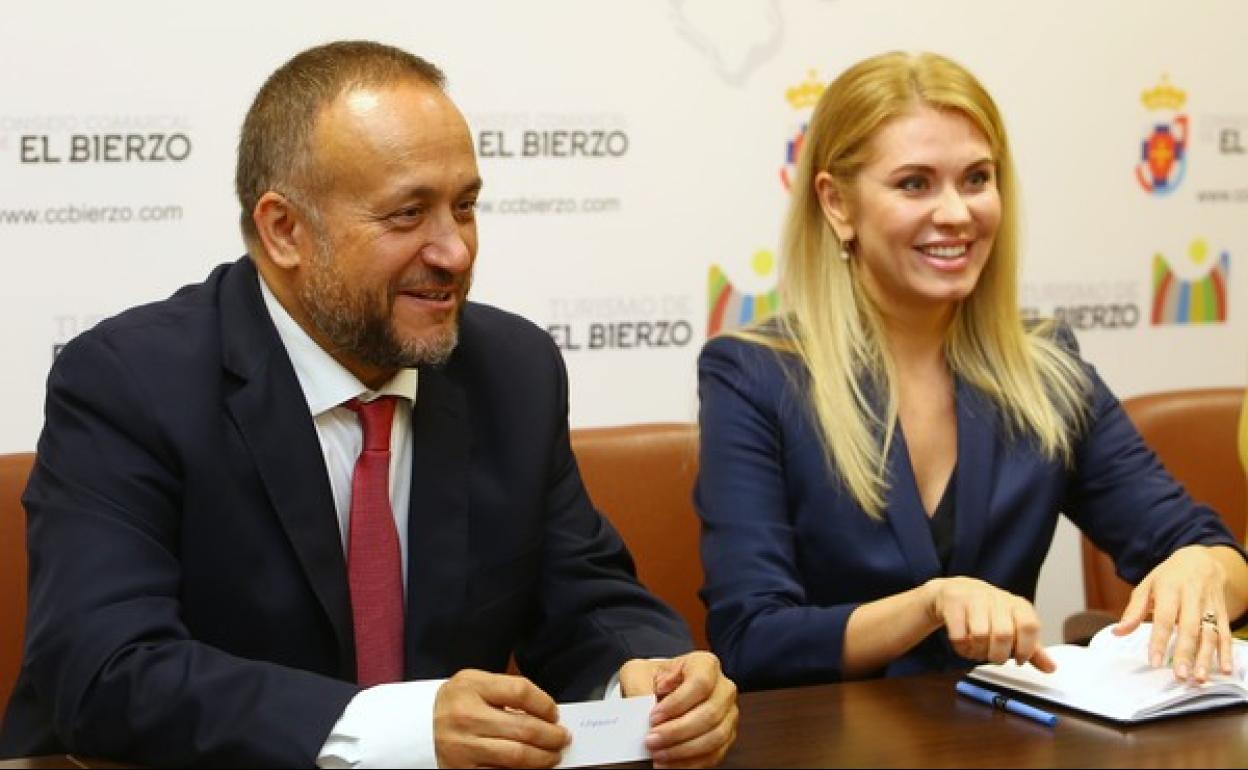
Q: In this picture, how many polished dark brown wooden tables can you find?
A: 1